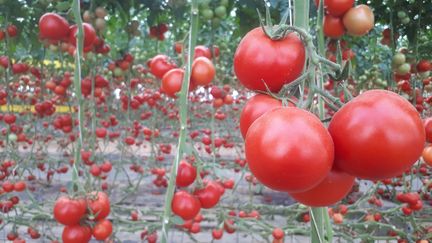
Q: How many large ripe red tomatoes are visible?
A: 5